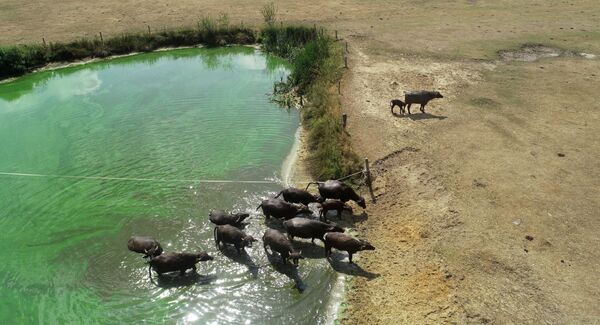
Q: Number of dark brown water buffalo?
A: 13